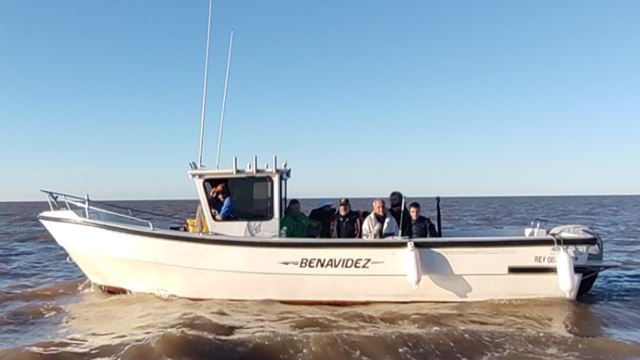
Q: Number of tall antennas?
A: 2